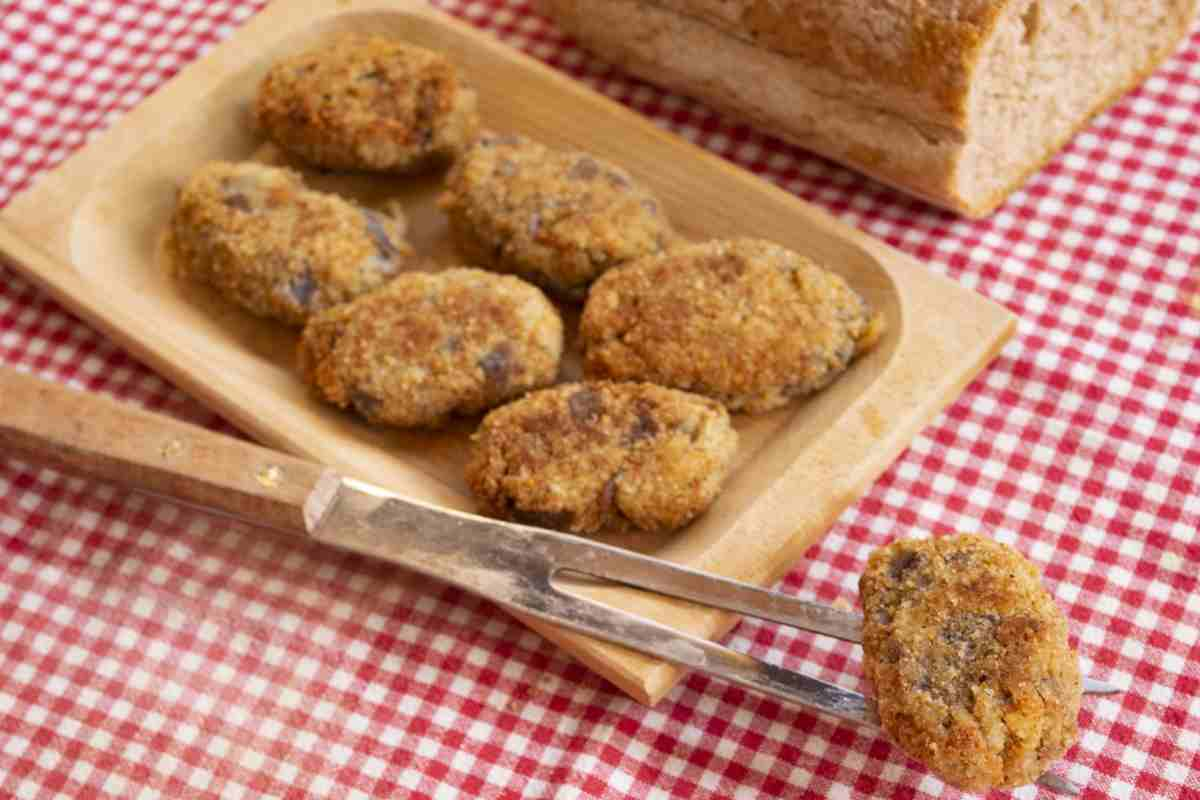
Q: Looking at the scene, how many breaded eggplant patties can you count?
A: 7